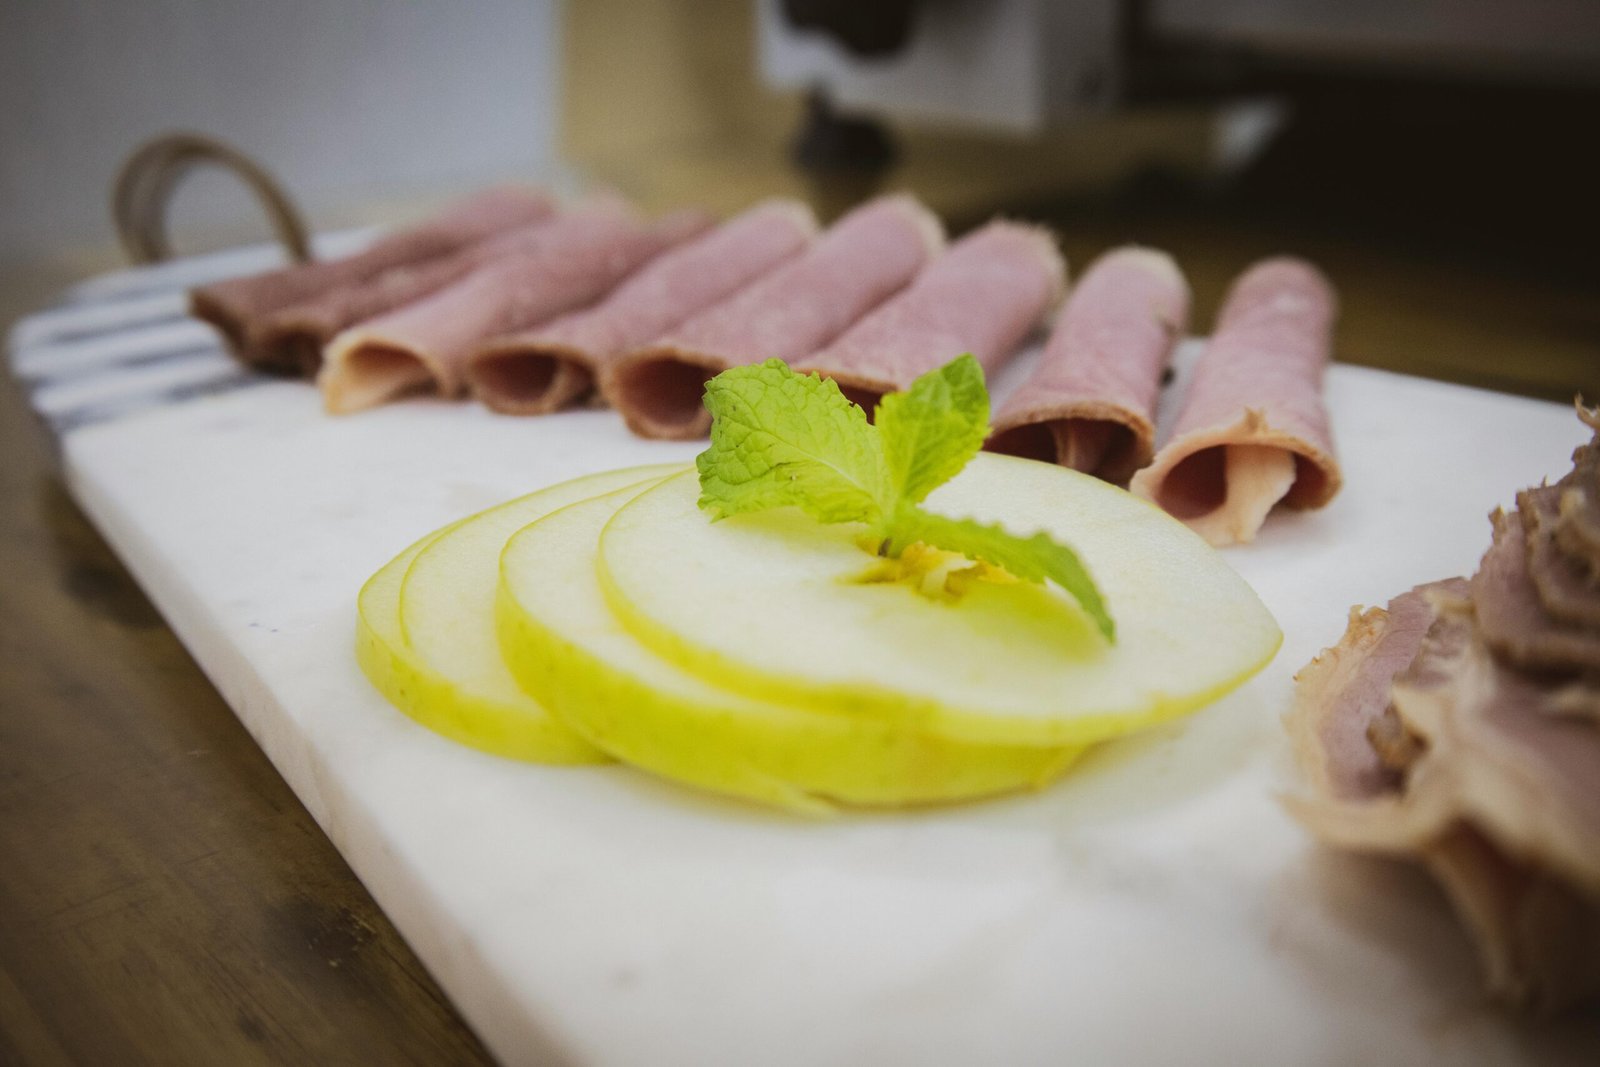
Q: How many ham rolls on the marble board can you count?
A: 8